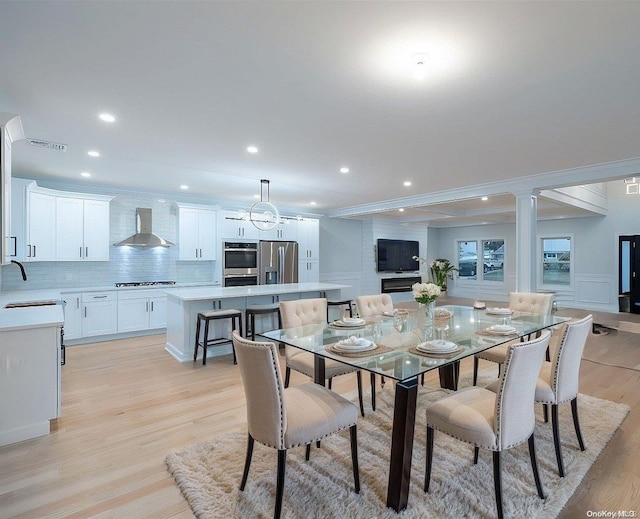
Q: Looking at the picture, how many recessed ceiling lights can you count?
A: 11